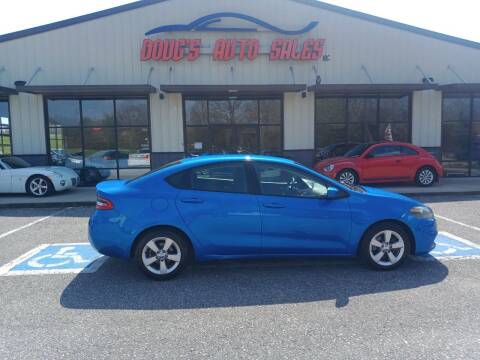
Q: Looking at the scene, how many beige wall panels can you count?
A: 4